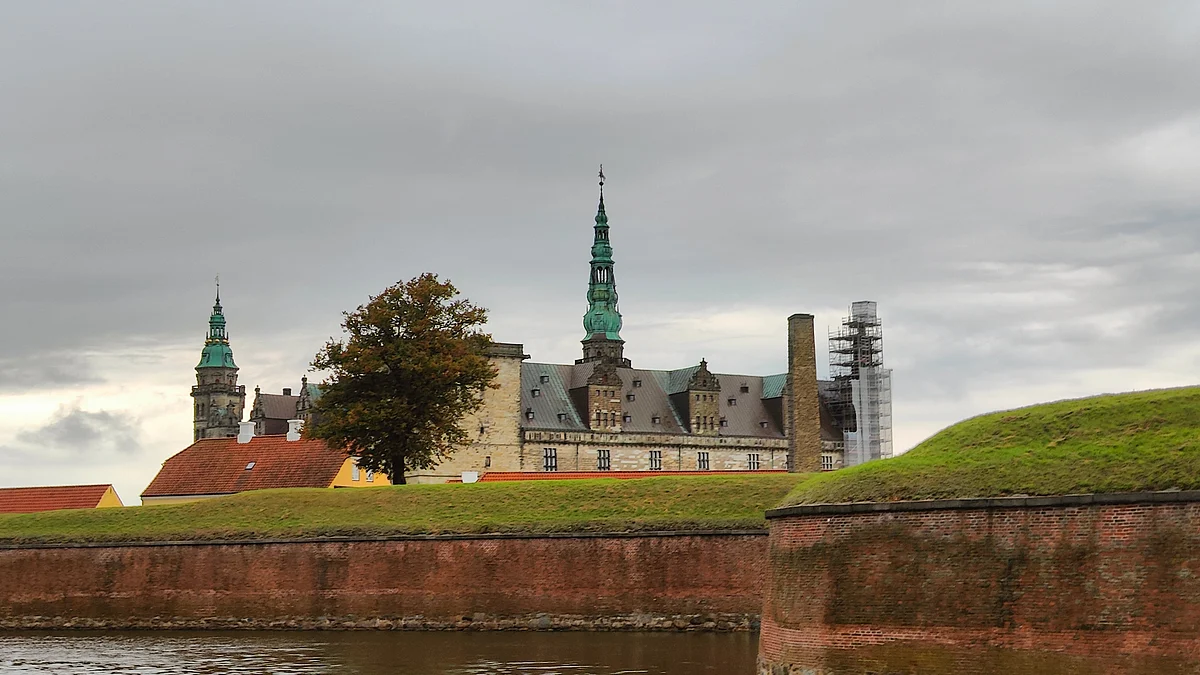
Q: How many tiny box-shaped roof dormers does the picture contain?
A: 12